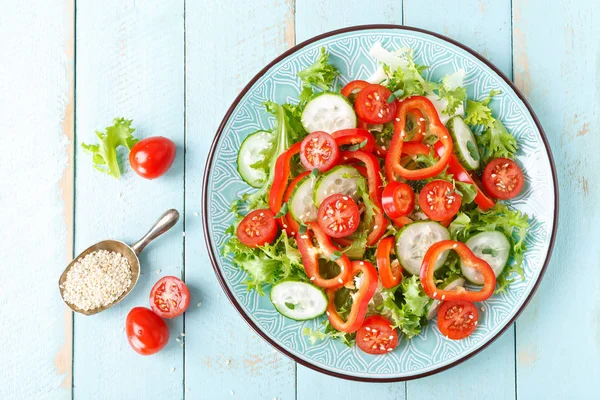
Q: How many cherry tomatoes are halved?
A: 9